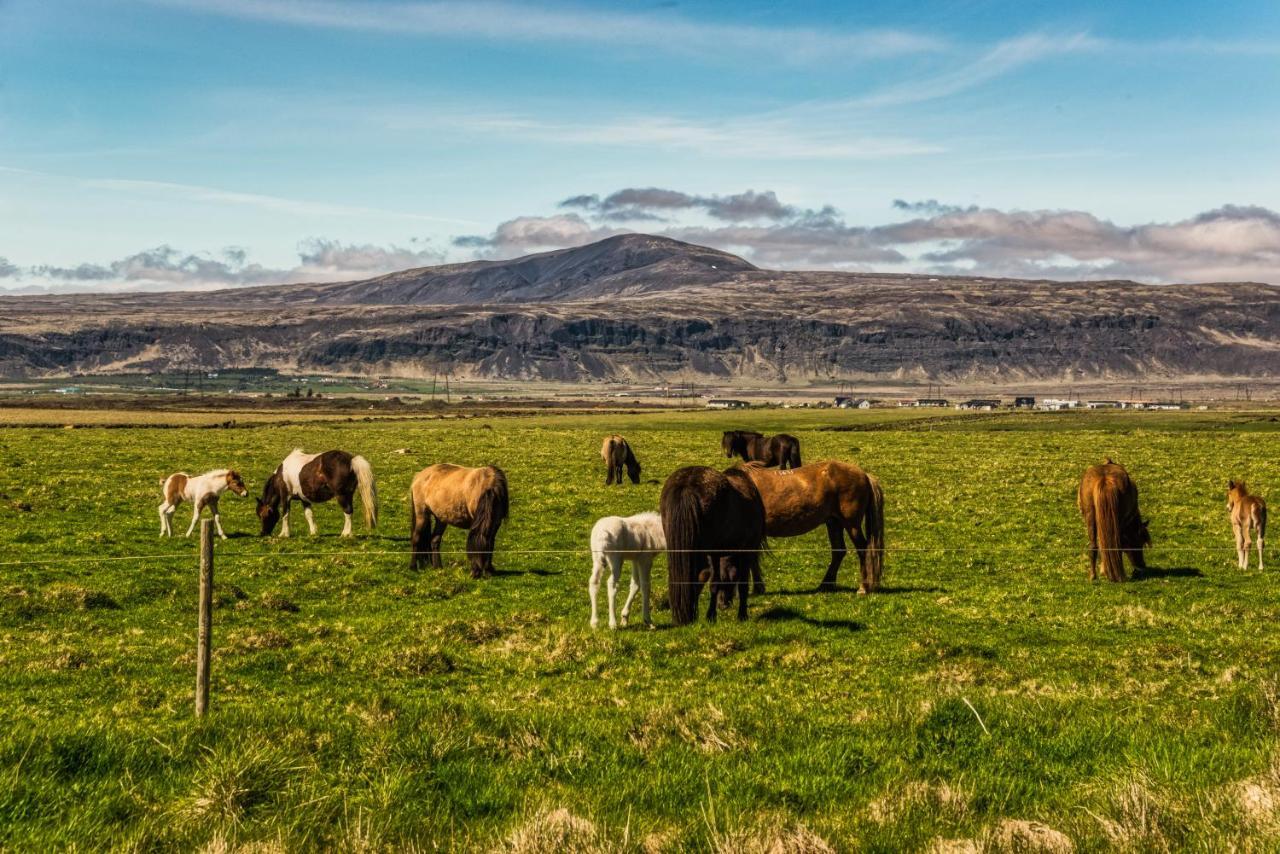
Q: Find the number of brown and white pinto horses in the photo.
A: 2